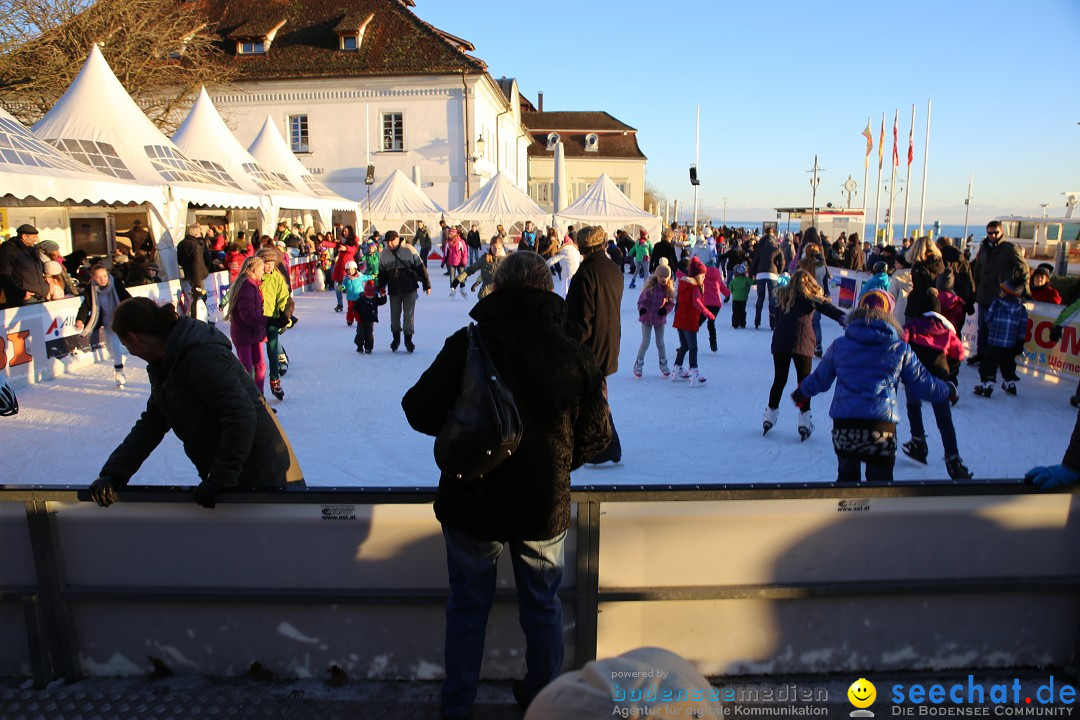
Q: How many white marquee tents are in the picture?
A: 7